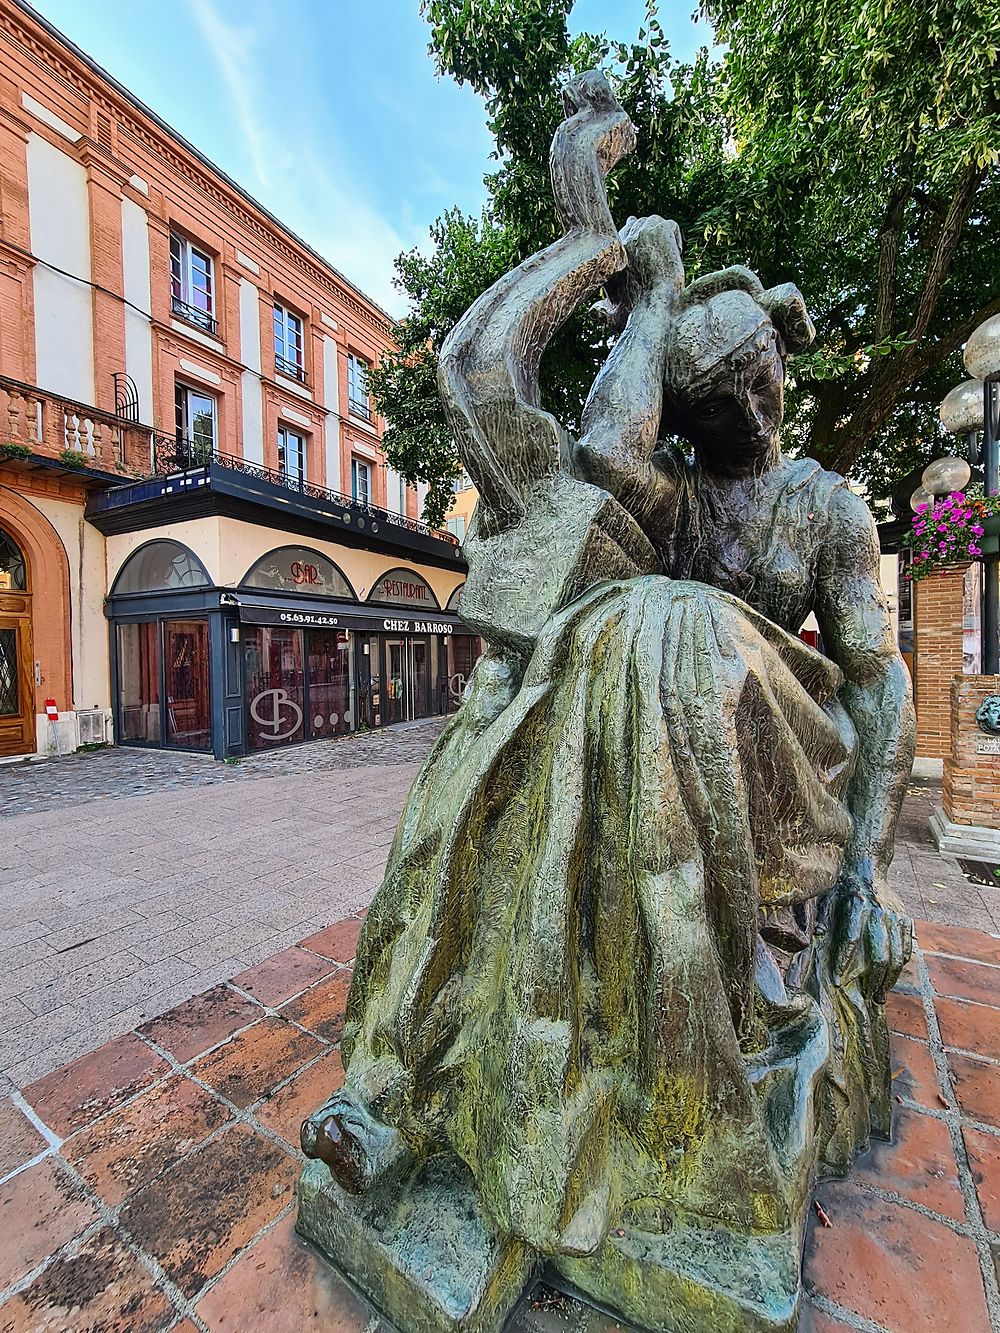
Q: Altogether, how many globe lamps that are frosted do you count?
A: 4